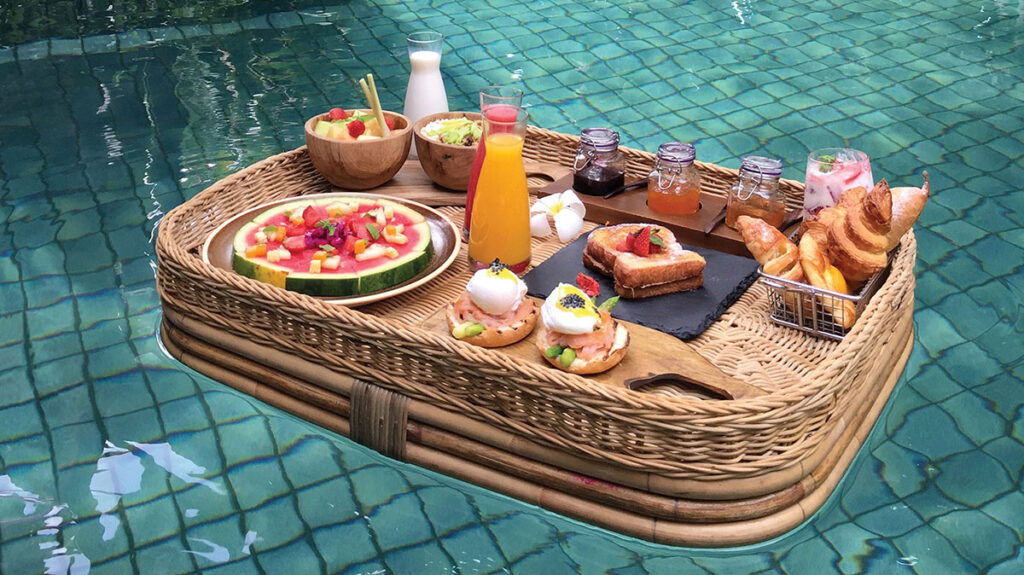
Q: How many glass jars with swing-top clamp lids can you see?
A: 3